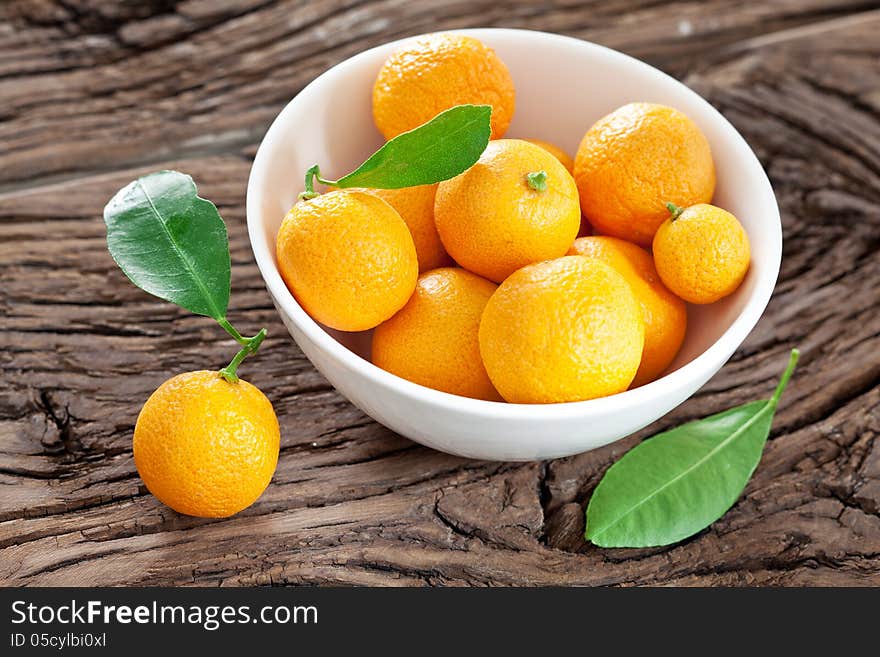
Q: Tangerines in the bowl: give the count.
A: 10